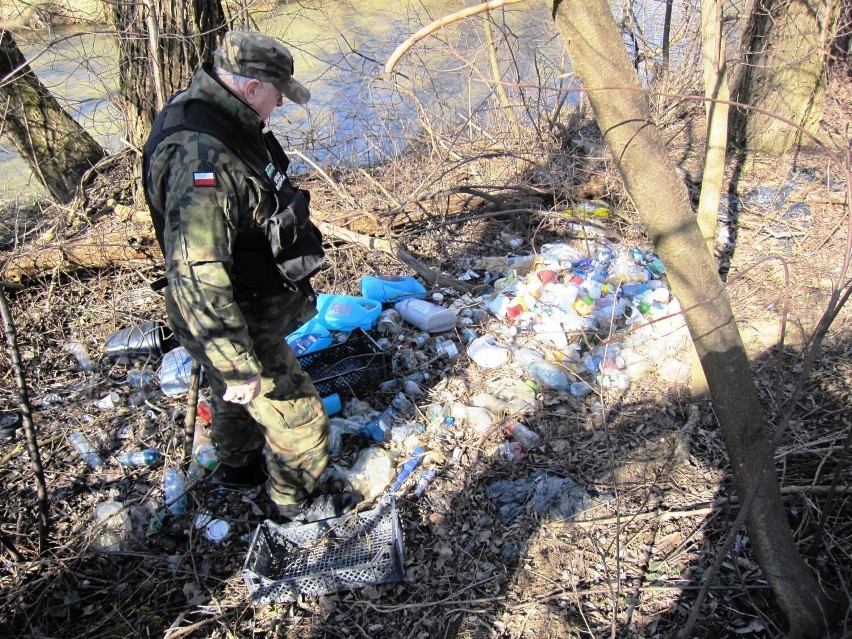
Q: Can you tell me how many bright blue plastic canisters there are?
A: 3